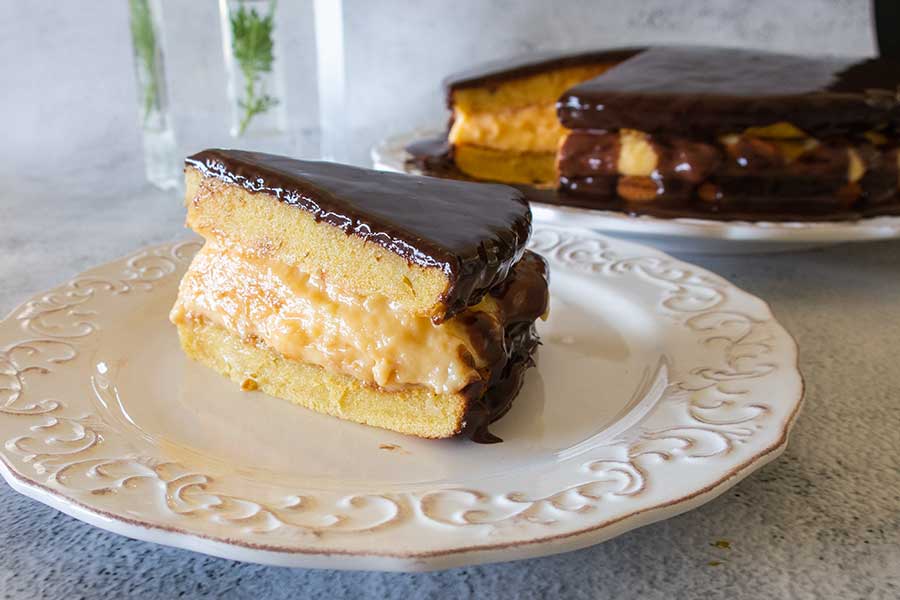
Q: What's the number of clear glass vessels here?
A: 2